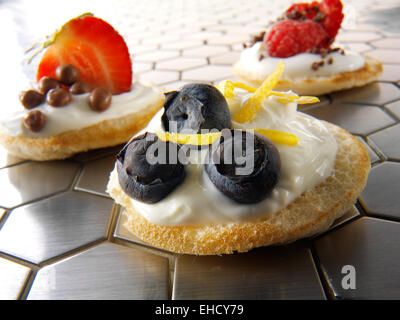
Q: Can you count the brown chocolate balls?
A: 7